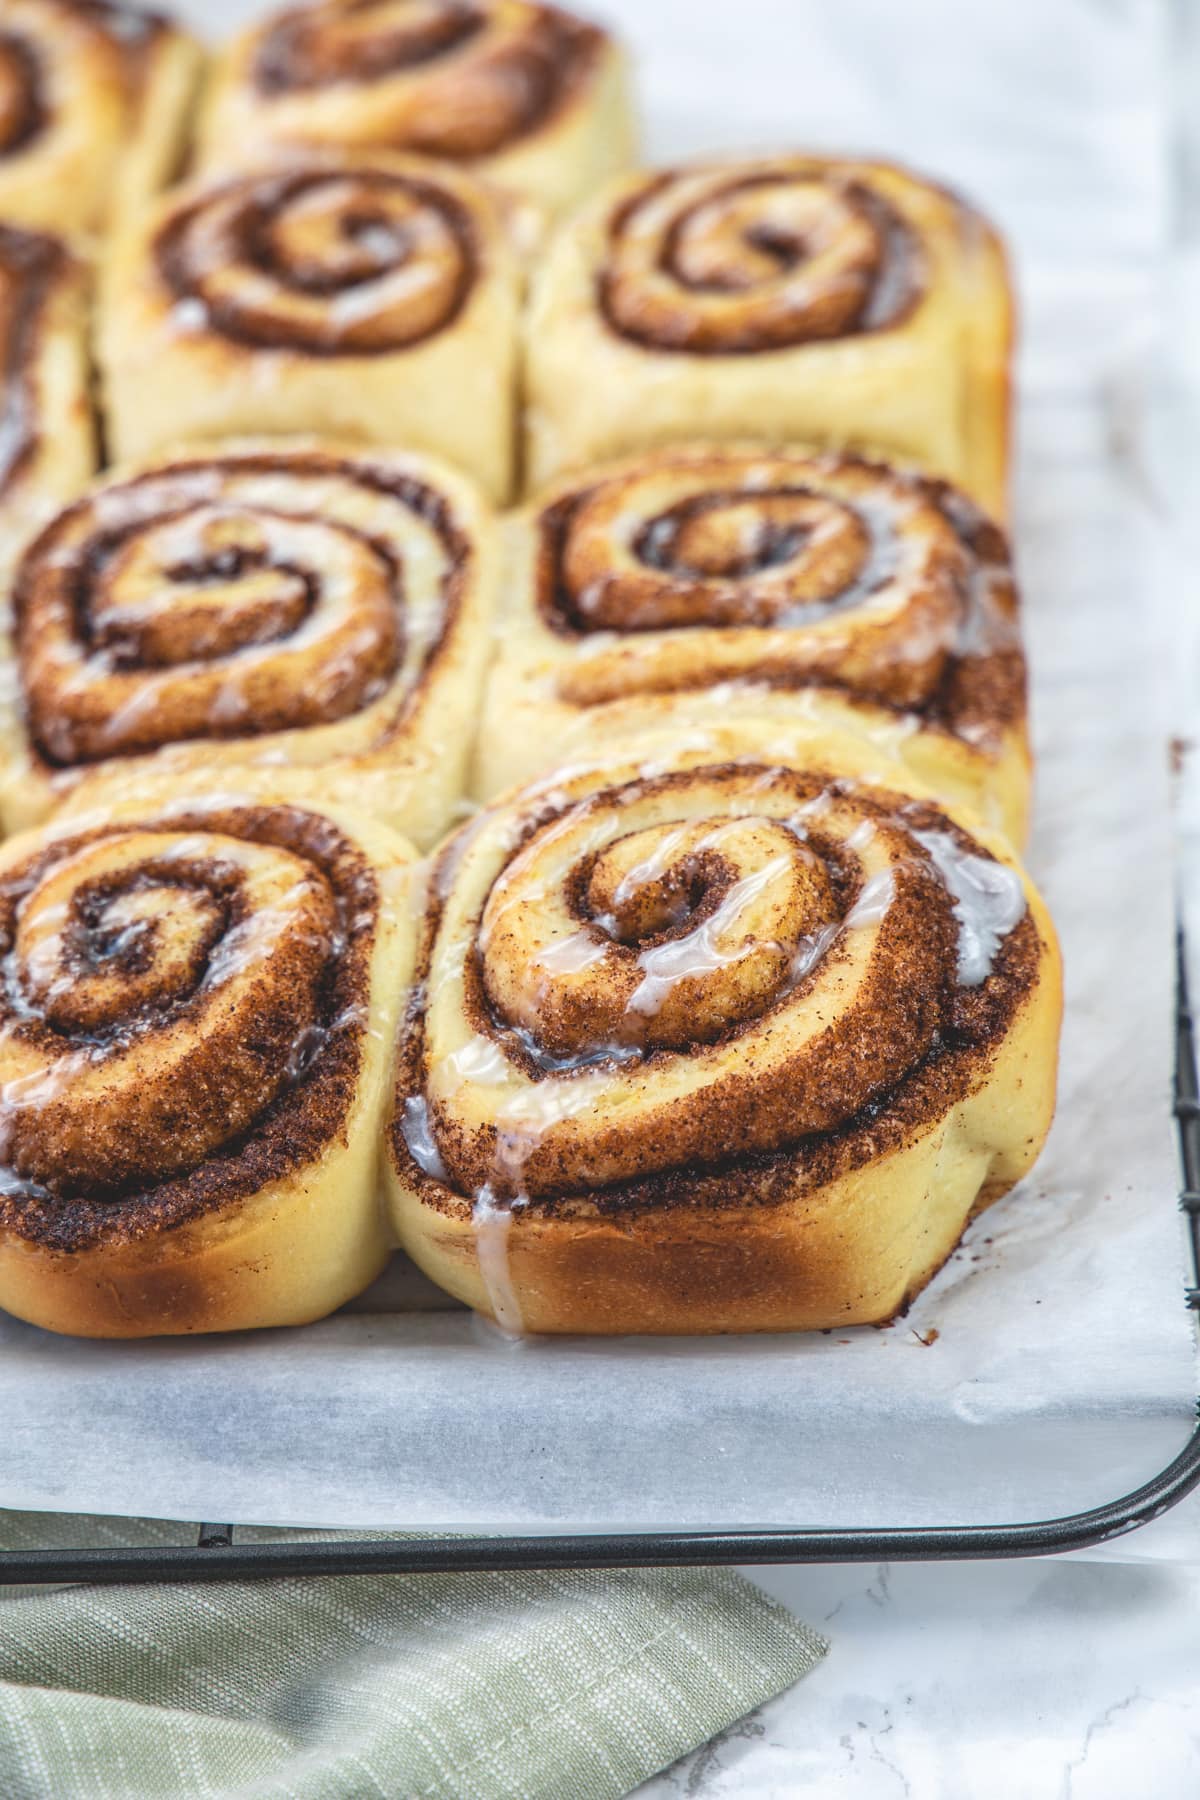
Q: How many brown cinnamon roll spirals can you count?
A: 9